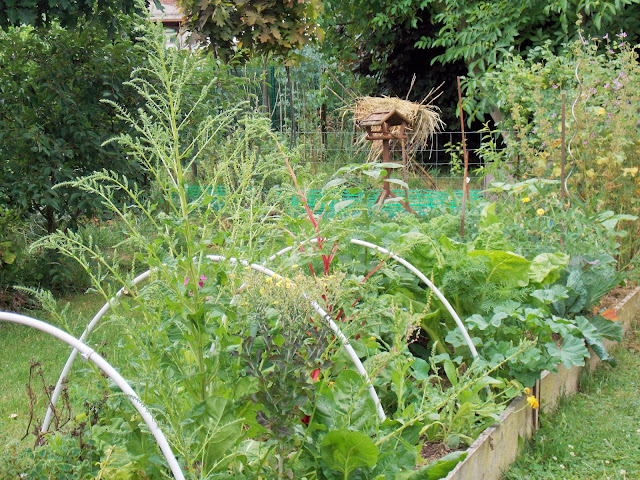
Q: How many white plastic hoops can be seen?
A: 3